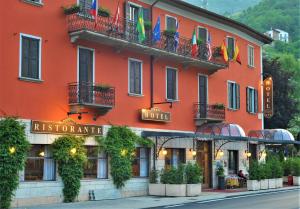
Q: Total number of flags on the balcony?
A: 9